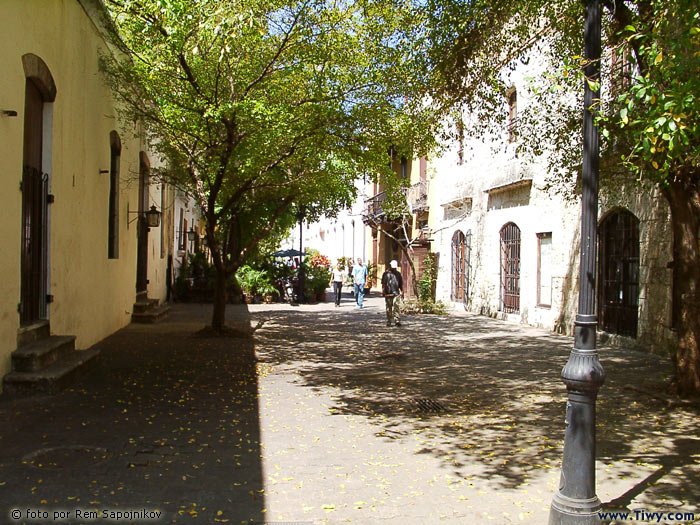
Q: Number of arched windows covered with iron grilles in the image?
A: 3